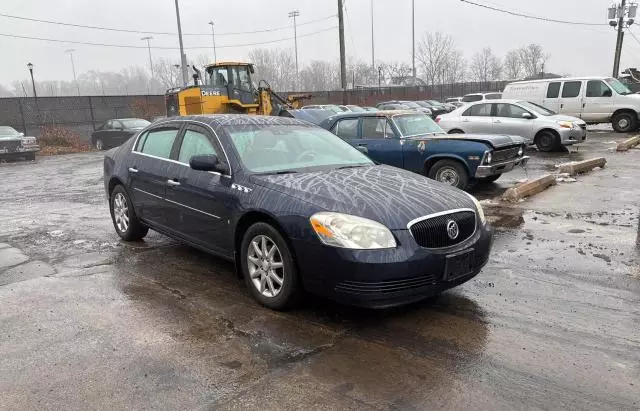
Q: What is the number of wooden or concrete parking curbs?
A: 3